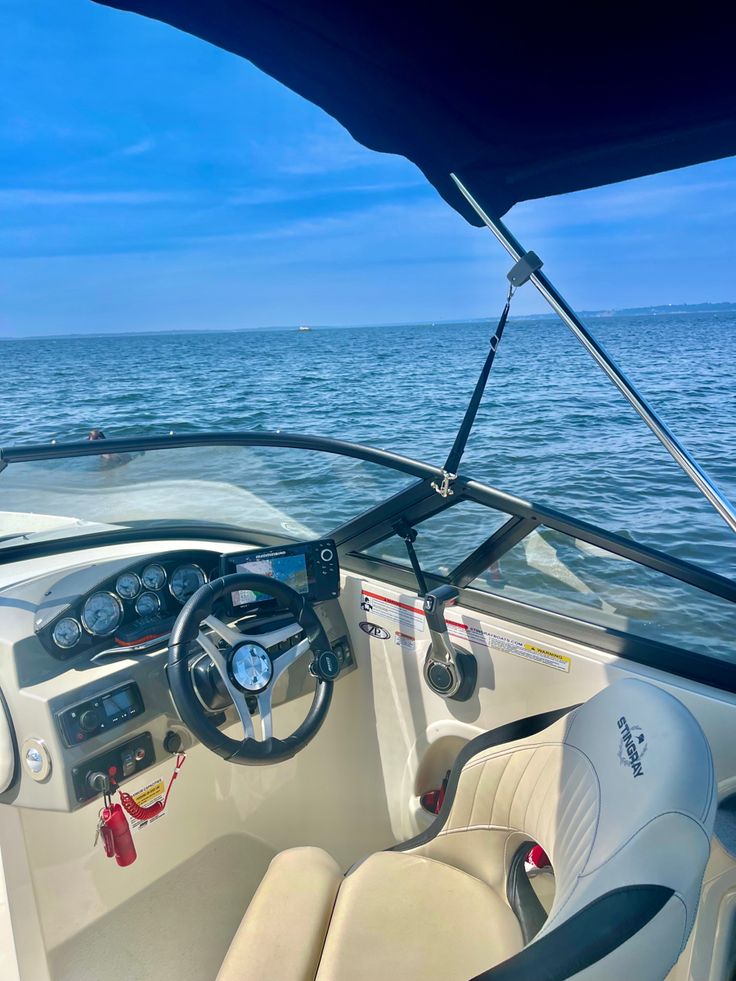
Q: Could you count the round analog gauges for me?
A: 6